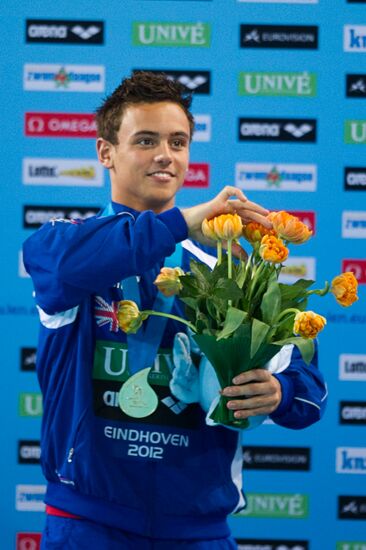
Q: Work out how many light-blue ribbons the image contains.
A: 1